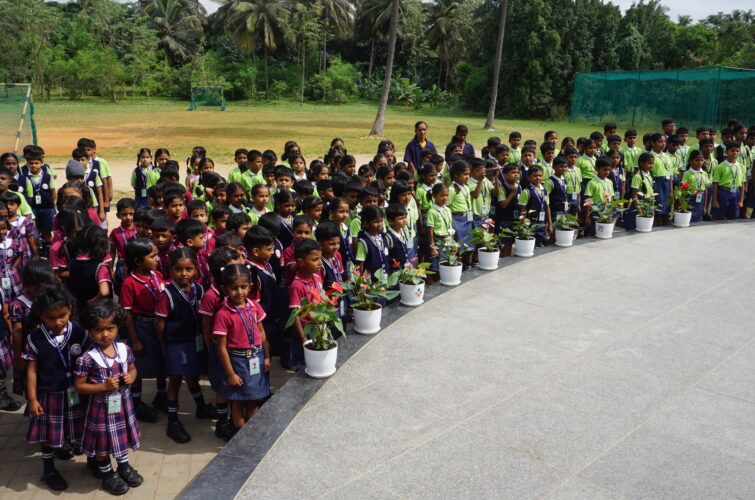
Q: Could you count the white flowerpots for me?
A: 10